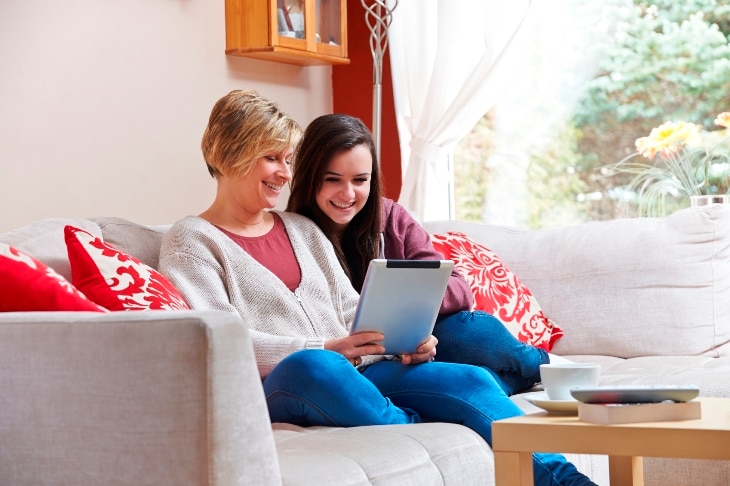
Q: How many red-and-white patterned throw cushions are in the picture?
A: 3